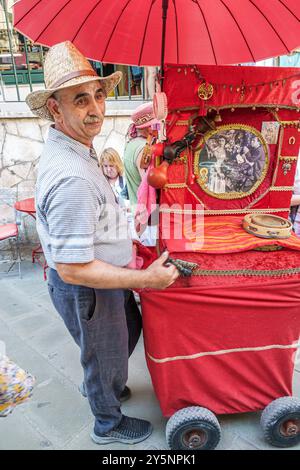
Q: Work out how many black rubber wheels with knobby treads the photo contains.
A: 2